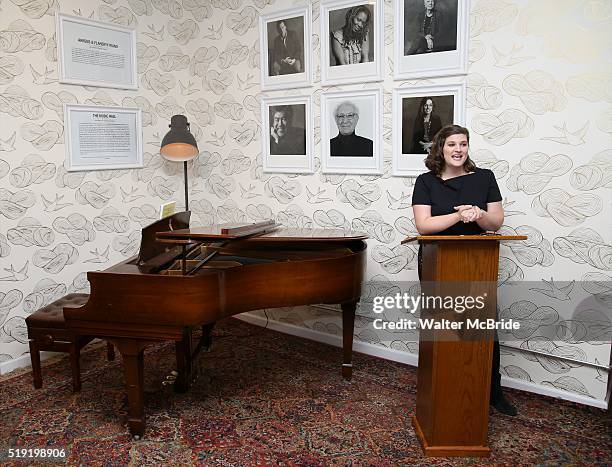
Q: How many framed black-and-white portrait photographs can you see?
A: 6